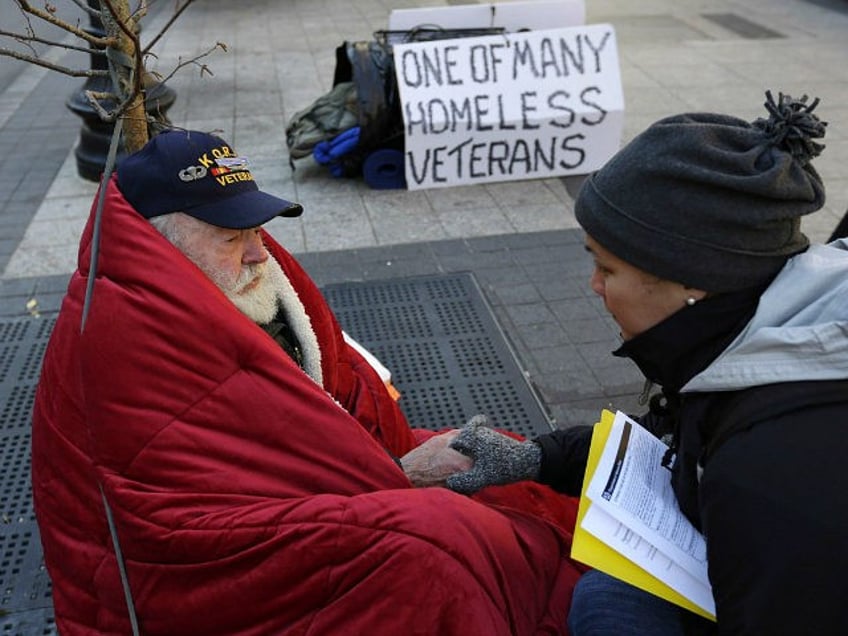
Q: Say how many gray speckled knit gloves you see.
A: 1